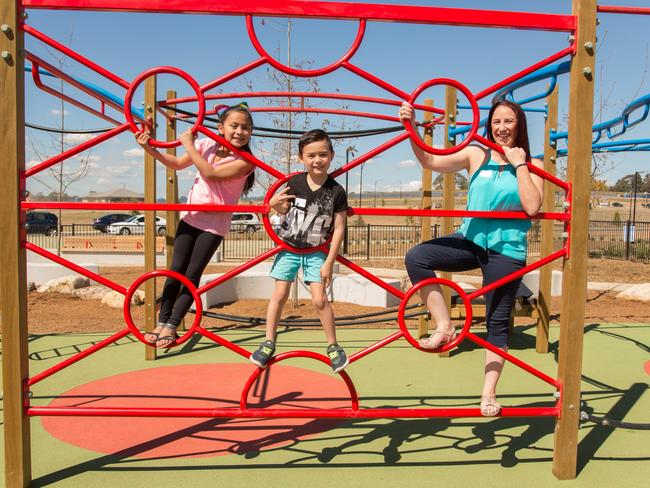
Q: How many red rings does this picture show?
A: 5